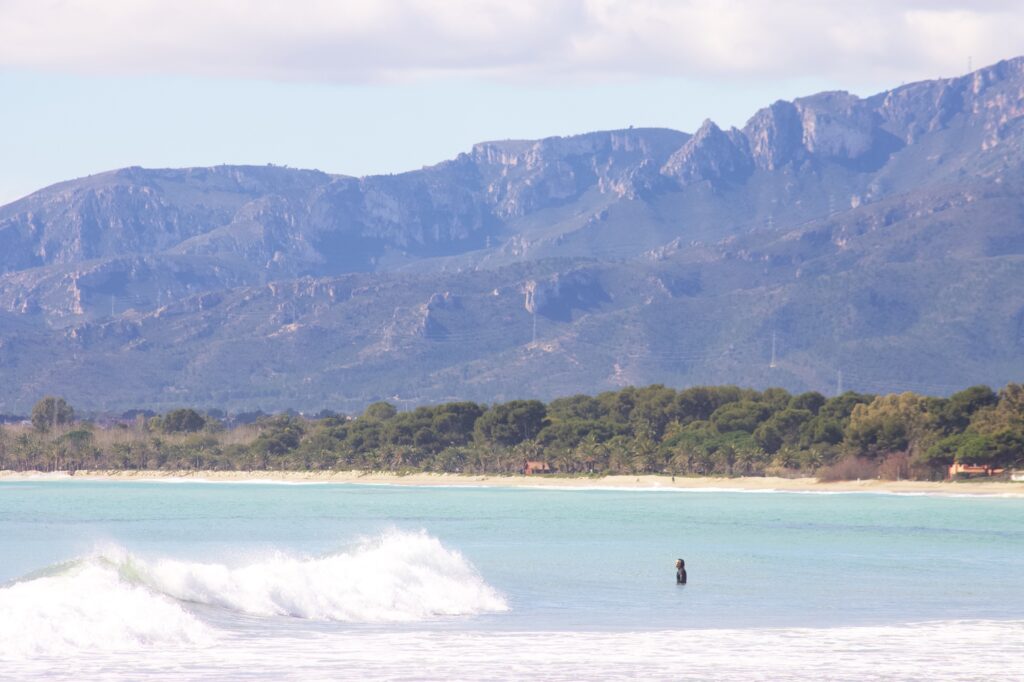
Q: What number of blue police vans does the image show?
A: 0